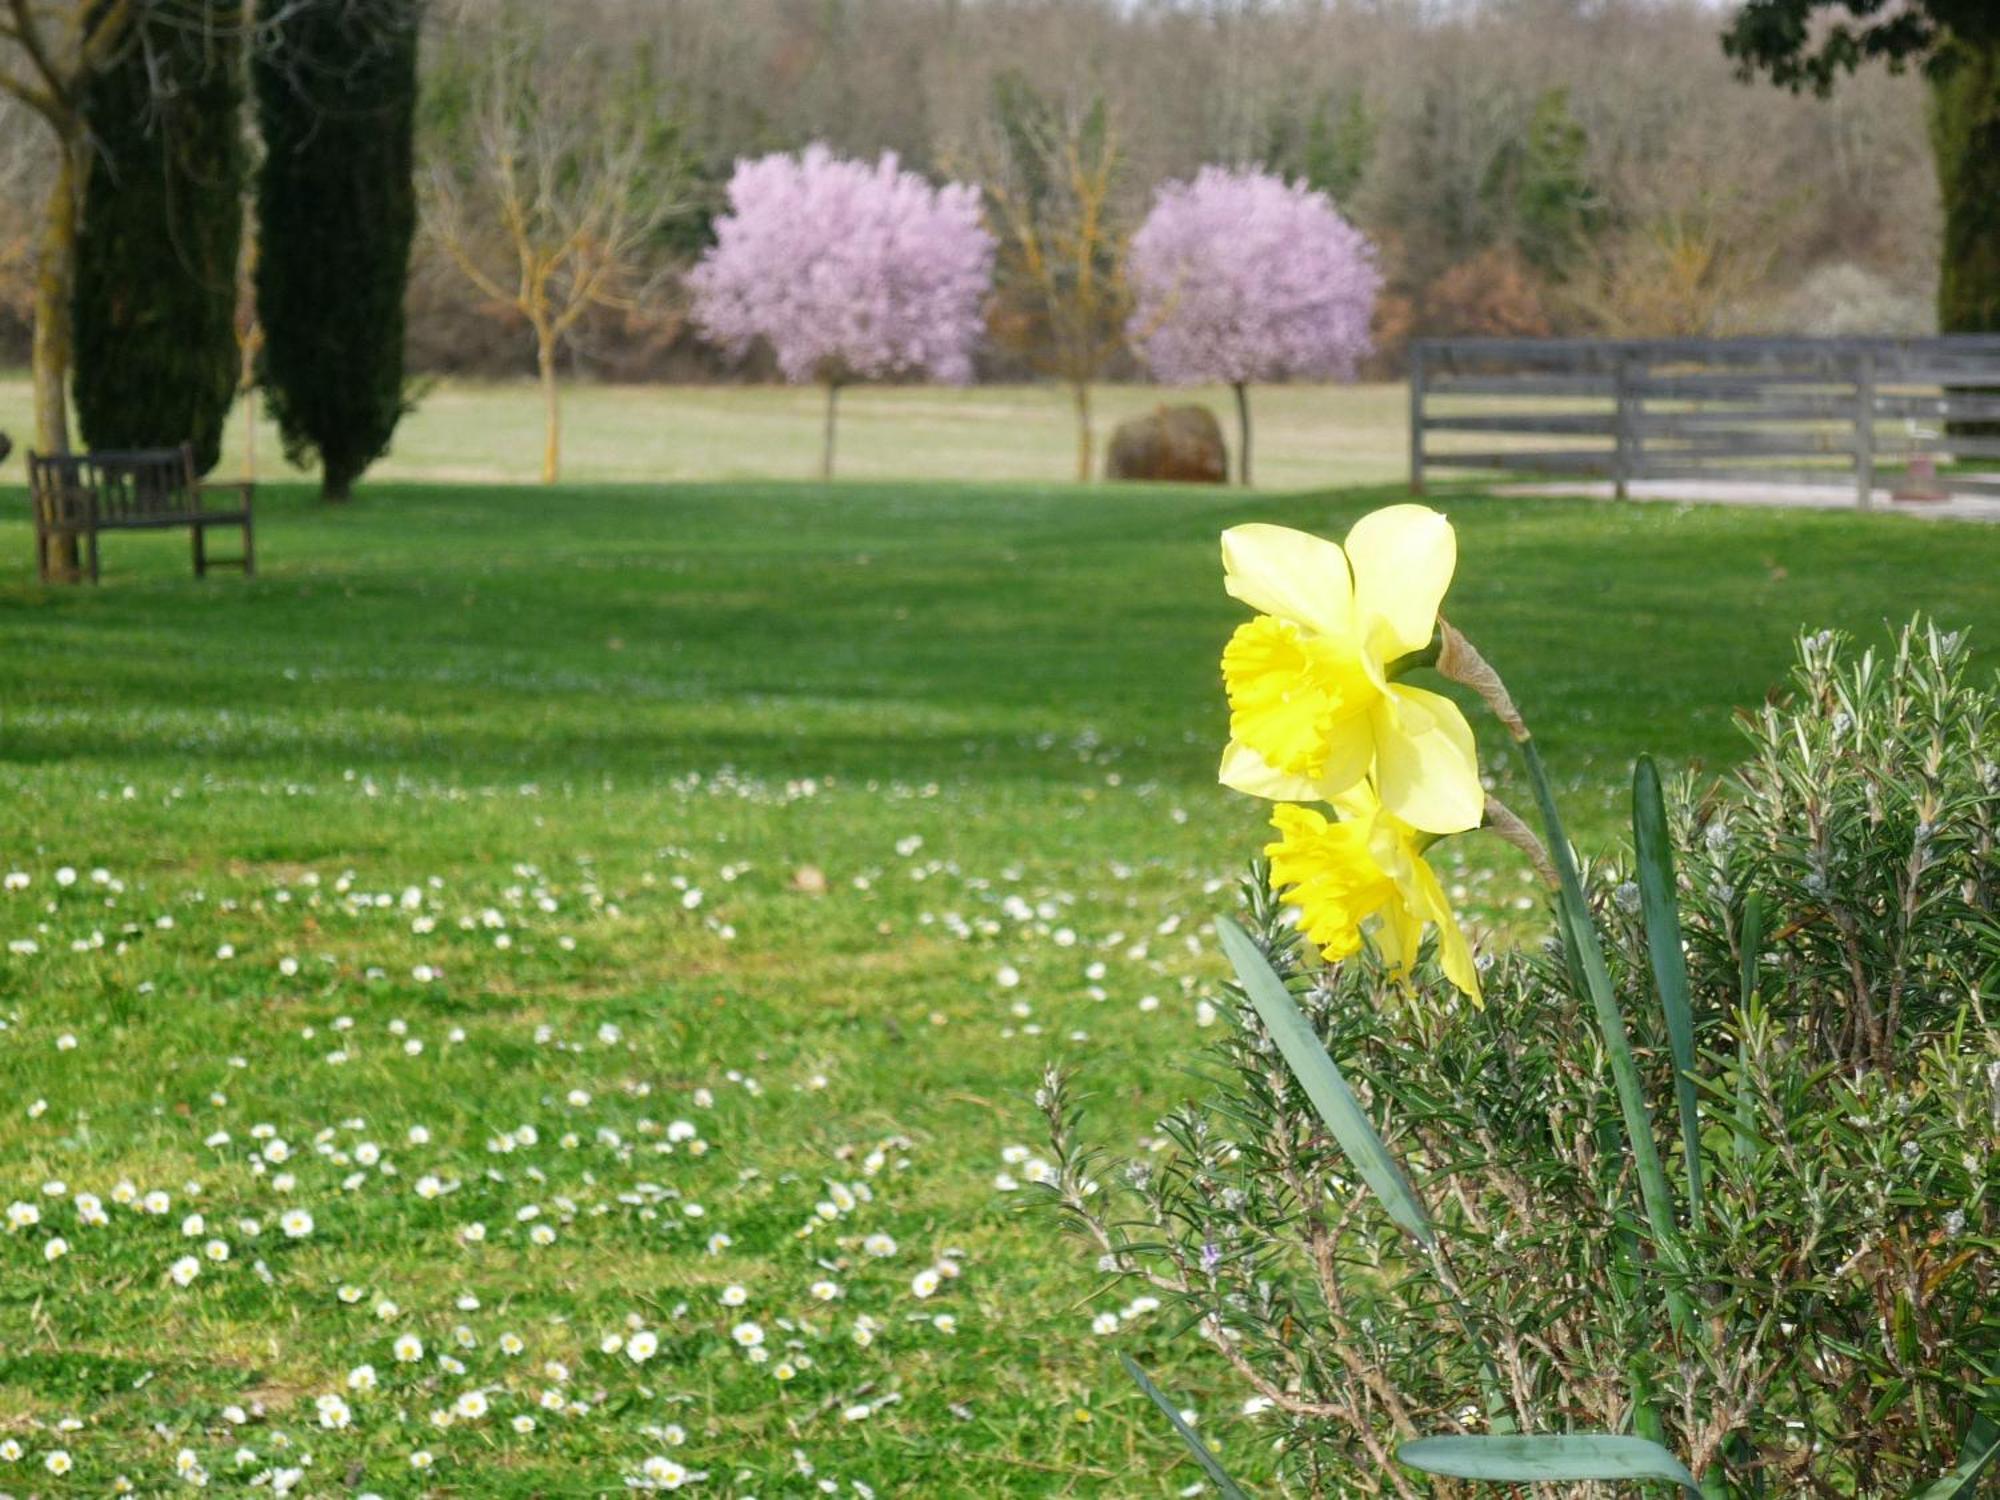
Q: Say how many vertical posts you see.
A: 3